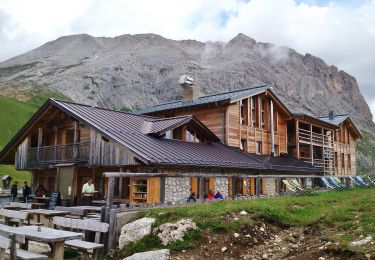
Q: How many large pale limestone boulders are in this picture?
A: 3